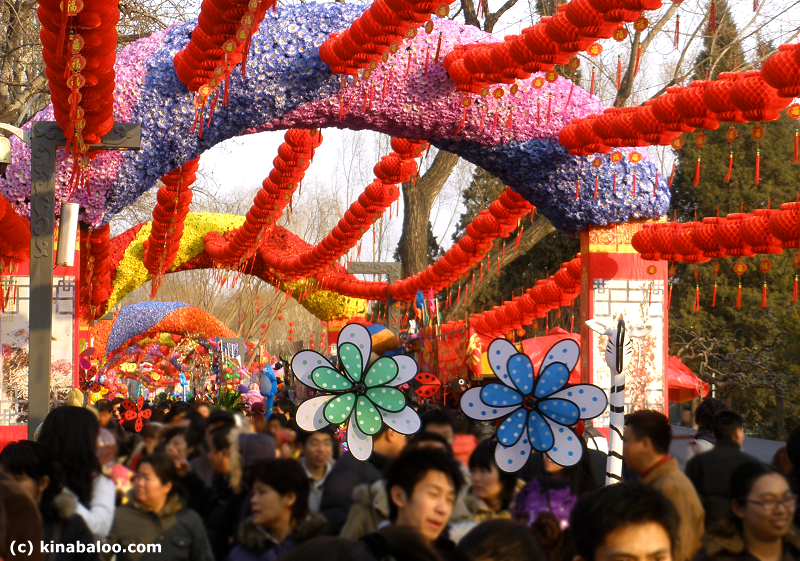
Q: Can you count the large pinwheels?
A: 2